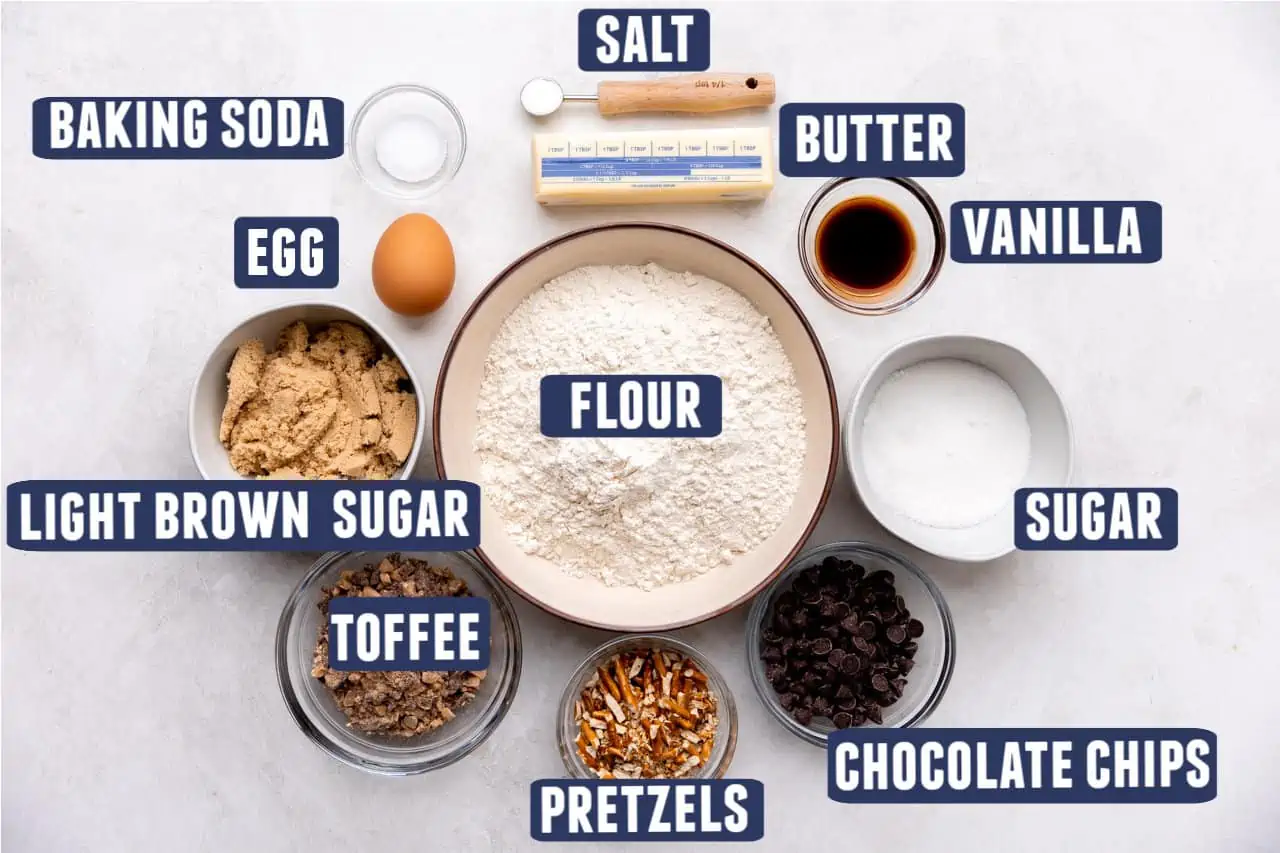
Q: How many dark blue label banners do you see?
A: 11